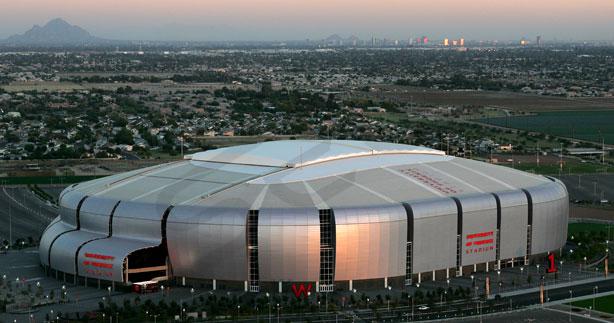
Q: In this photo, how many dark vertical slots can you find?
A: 9